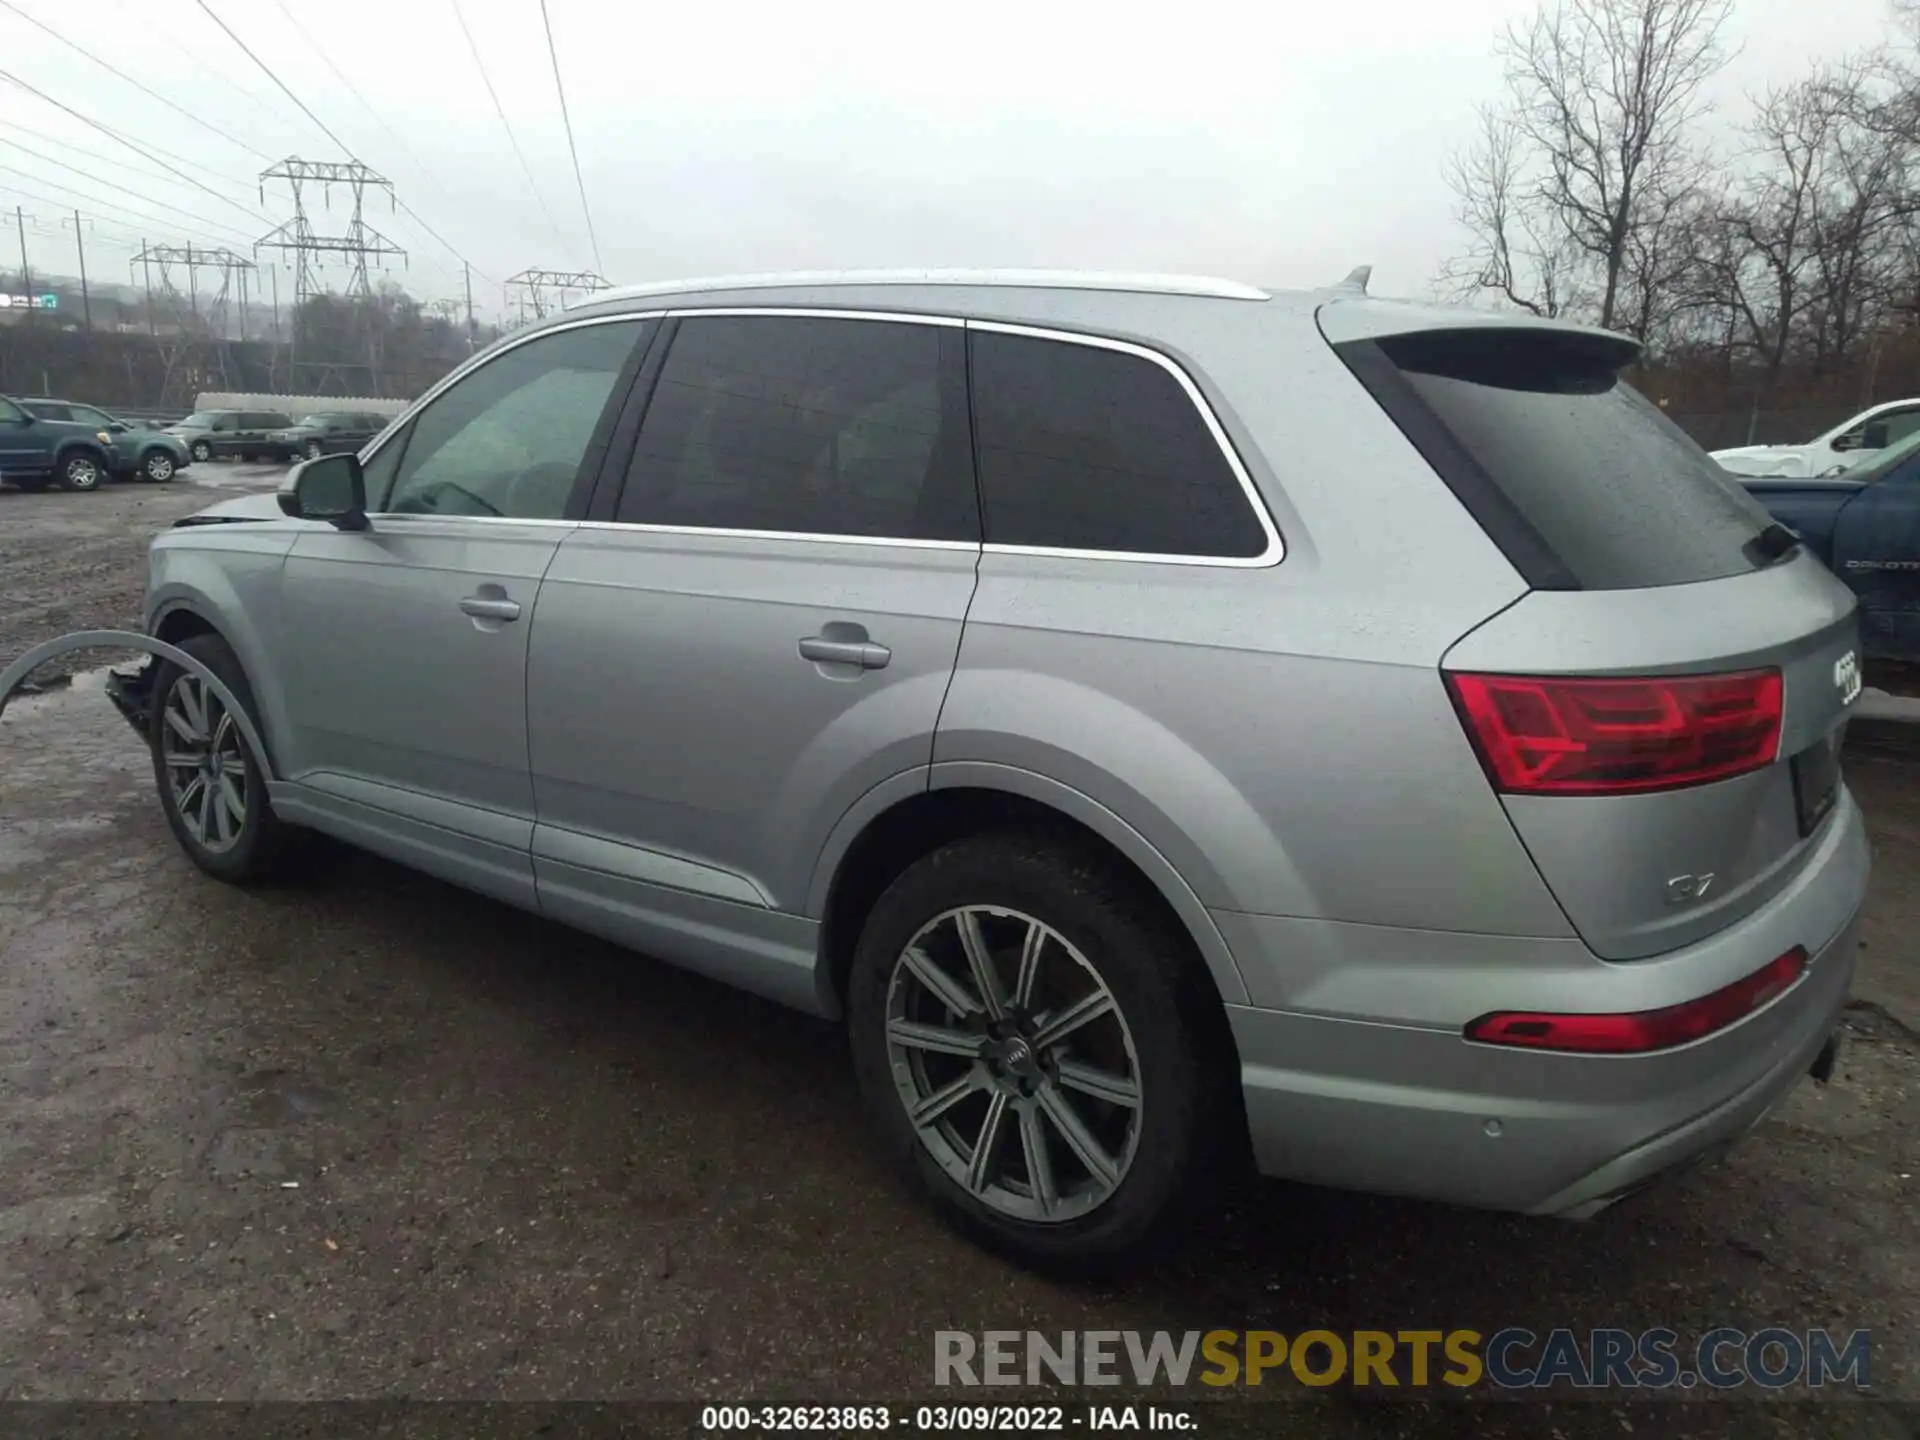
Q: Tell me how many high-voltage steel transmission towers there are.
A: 3